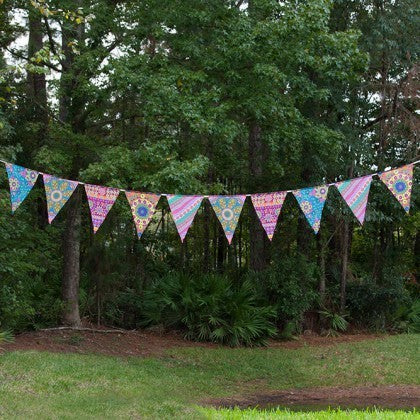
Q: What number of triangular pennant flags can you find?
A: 10